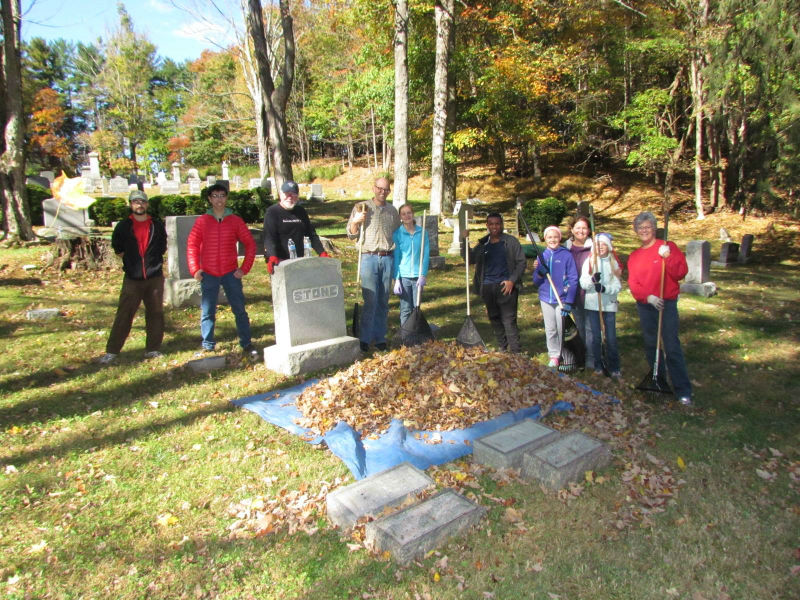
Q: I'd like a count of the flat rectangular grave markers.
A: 4